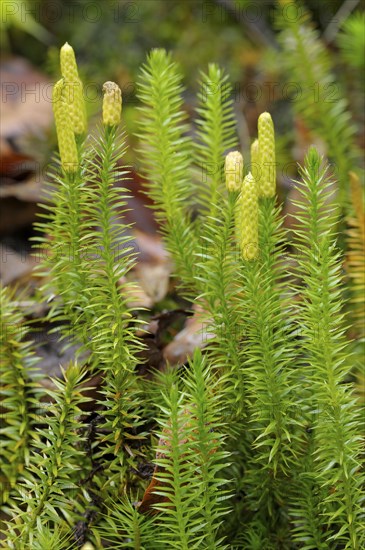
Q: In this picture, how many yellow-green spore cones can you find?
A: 7